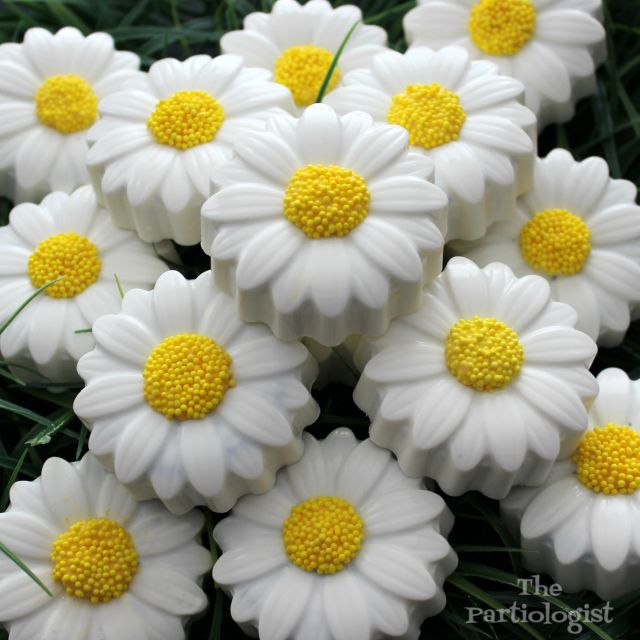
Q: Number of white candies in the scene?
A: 13